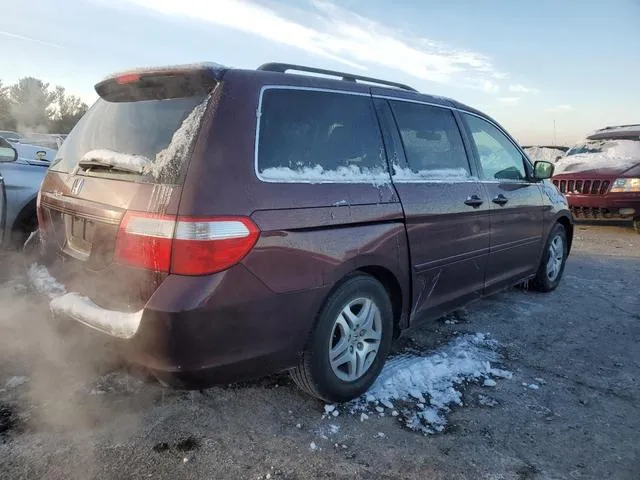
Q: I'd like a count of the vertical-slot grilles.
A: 1